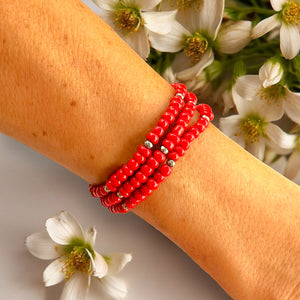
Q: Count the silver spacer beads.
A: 9